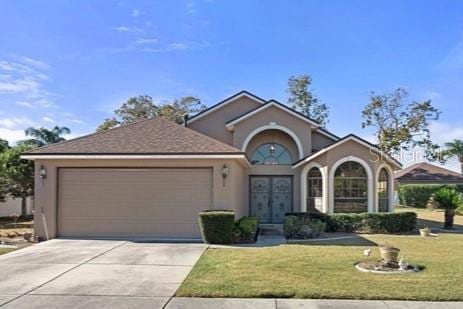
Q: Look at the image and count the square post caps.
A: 0